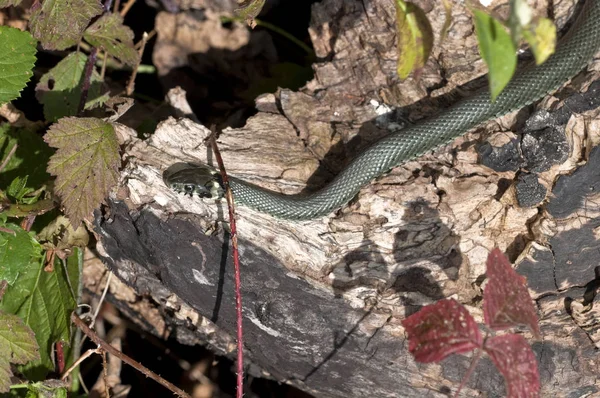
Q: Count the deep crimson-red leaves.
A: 3